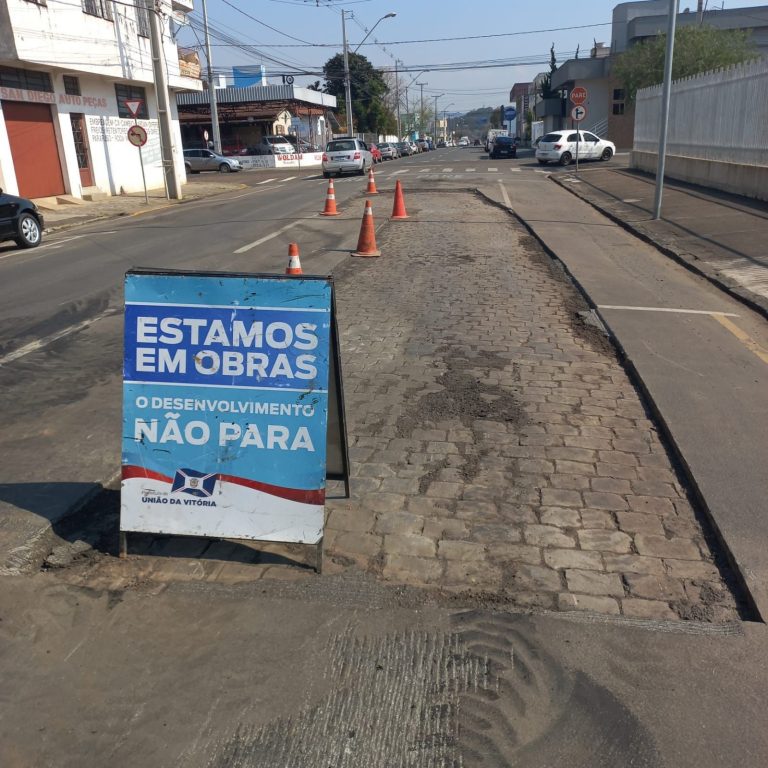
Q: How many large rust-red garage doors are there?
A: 1